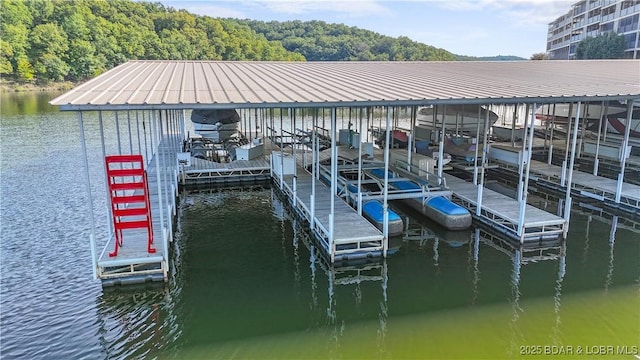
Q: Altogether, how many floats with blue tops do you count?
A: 2